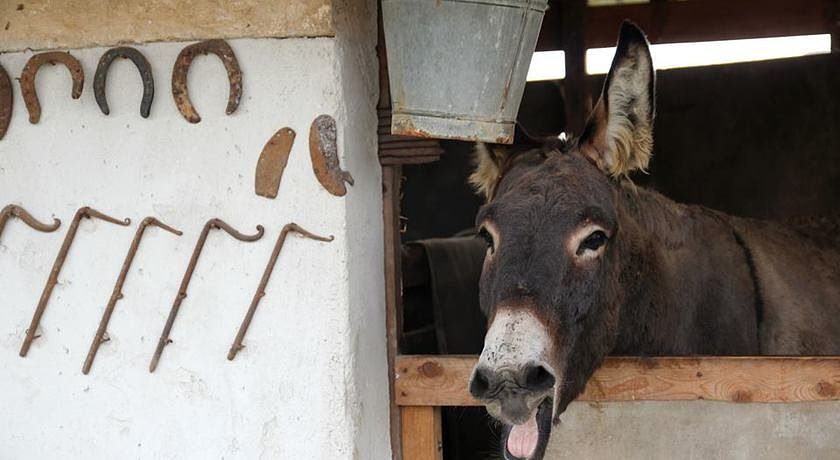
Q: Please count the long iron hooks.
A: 5